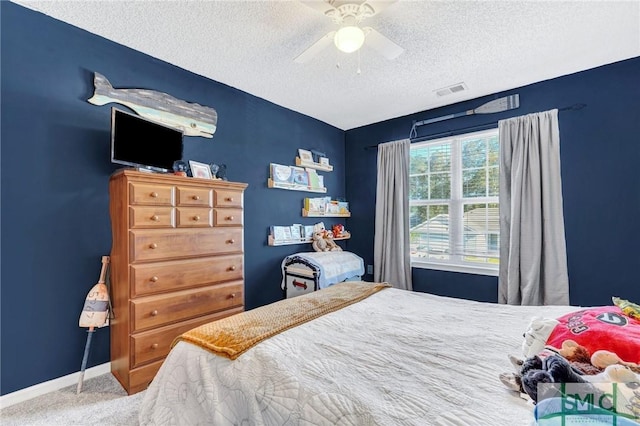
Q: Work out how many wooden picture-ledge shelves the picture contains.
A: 4